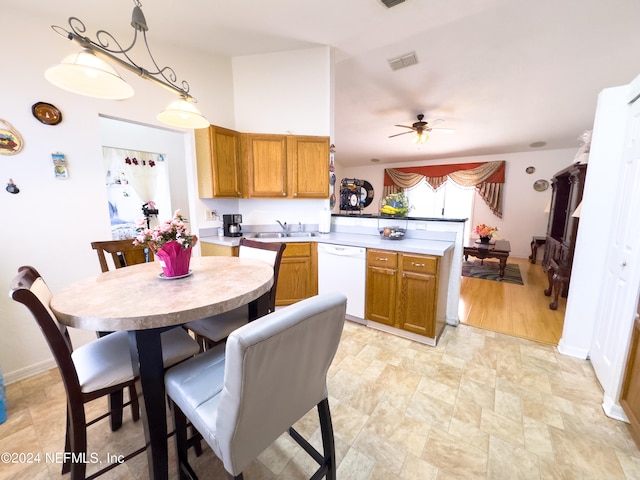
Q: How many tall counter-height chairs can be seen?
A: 4